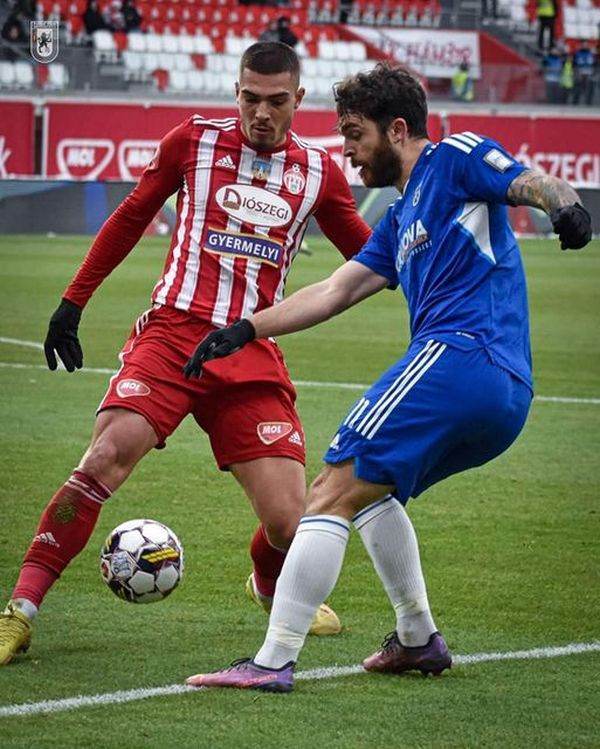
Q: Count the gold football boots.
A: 2